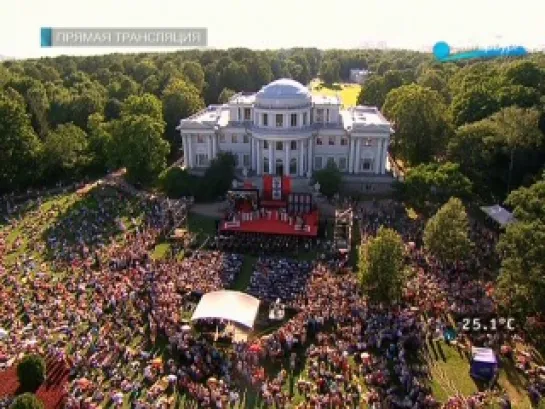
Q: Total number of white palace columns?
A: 14